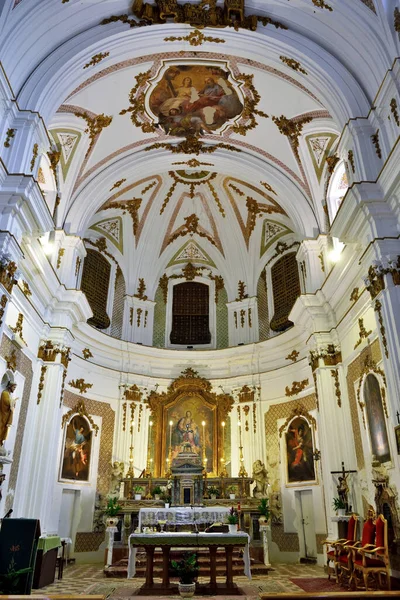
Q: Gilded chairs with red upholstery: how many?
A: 3